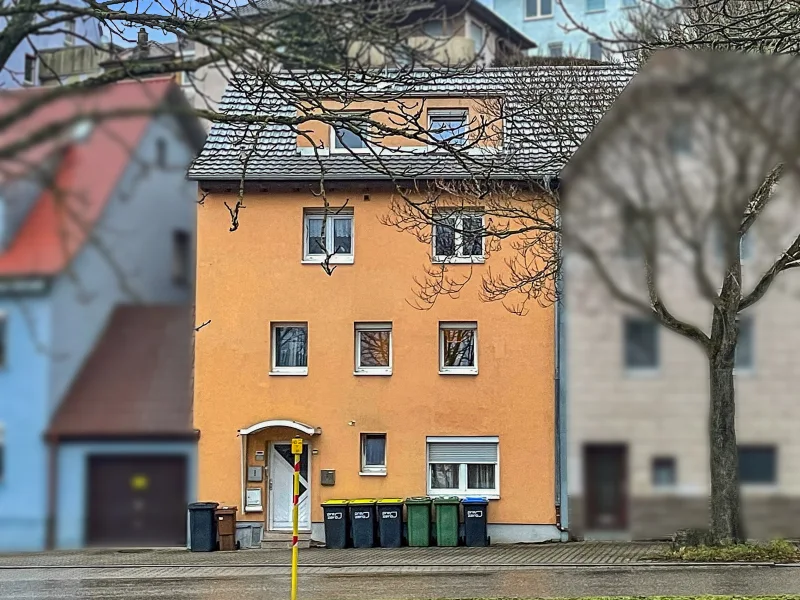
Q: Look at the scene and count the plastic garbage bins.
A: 8